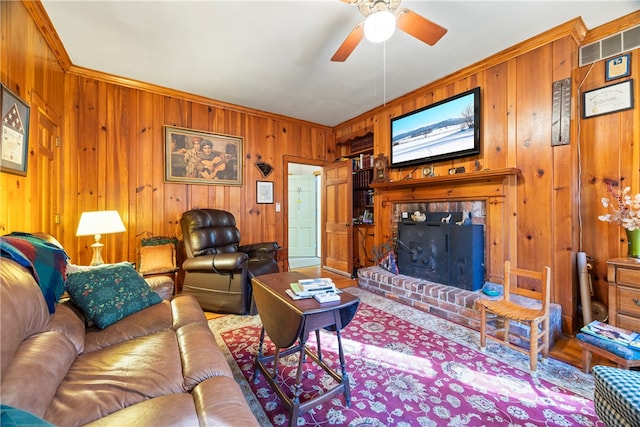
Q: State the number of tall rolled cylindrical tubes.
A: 1